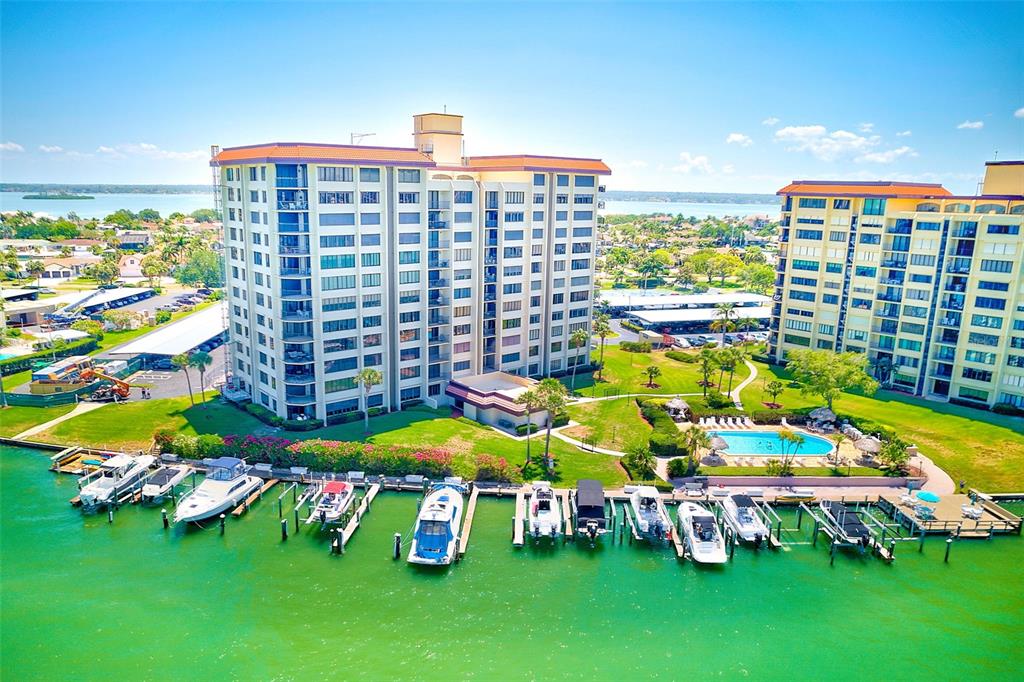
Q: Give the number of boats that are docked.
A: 11